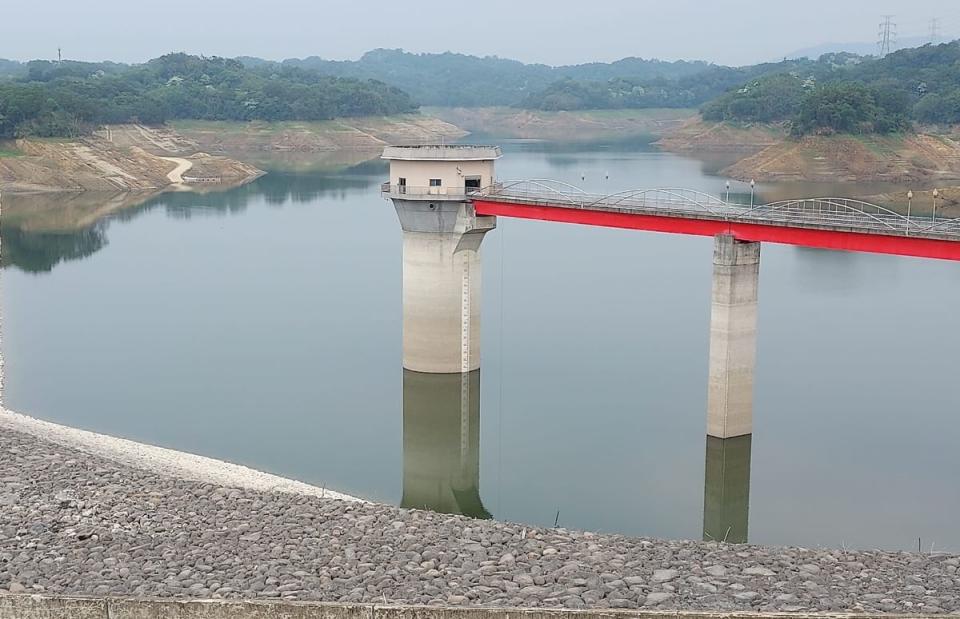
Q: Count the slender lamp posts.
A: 6